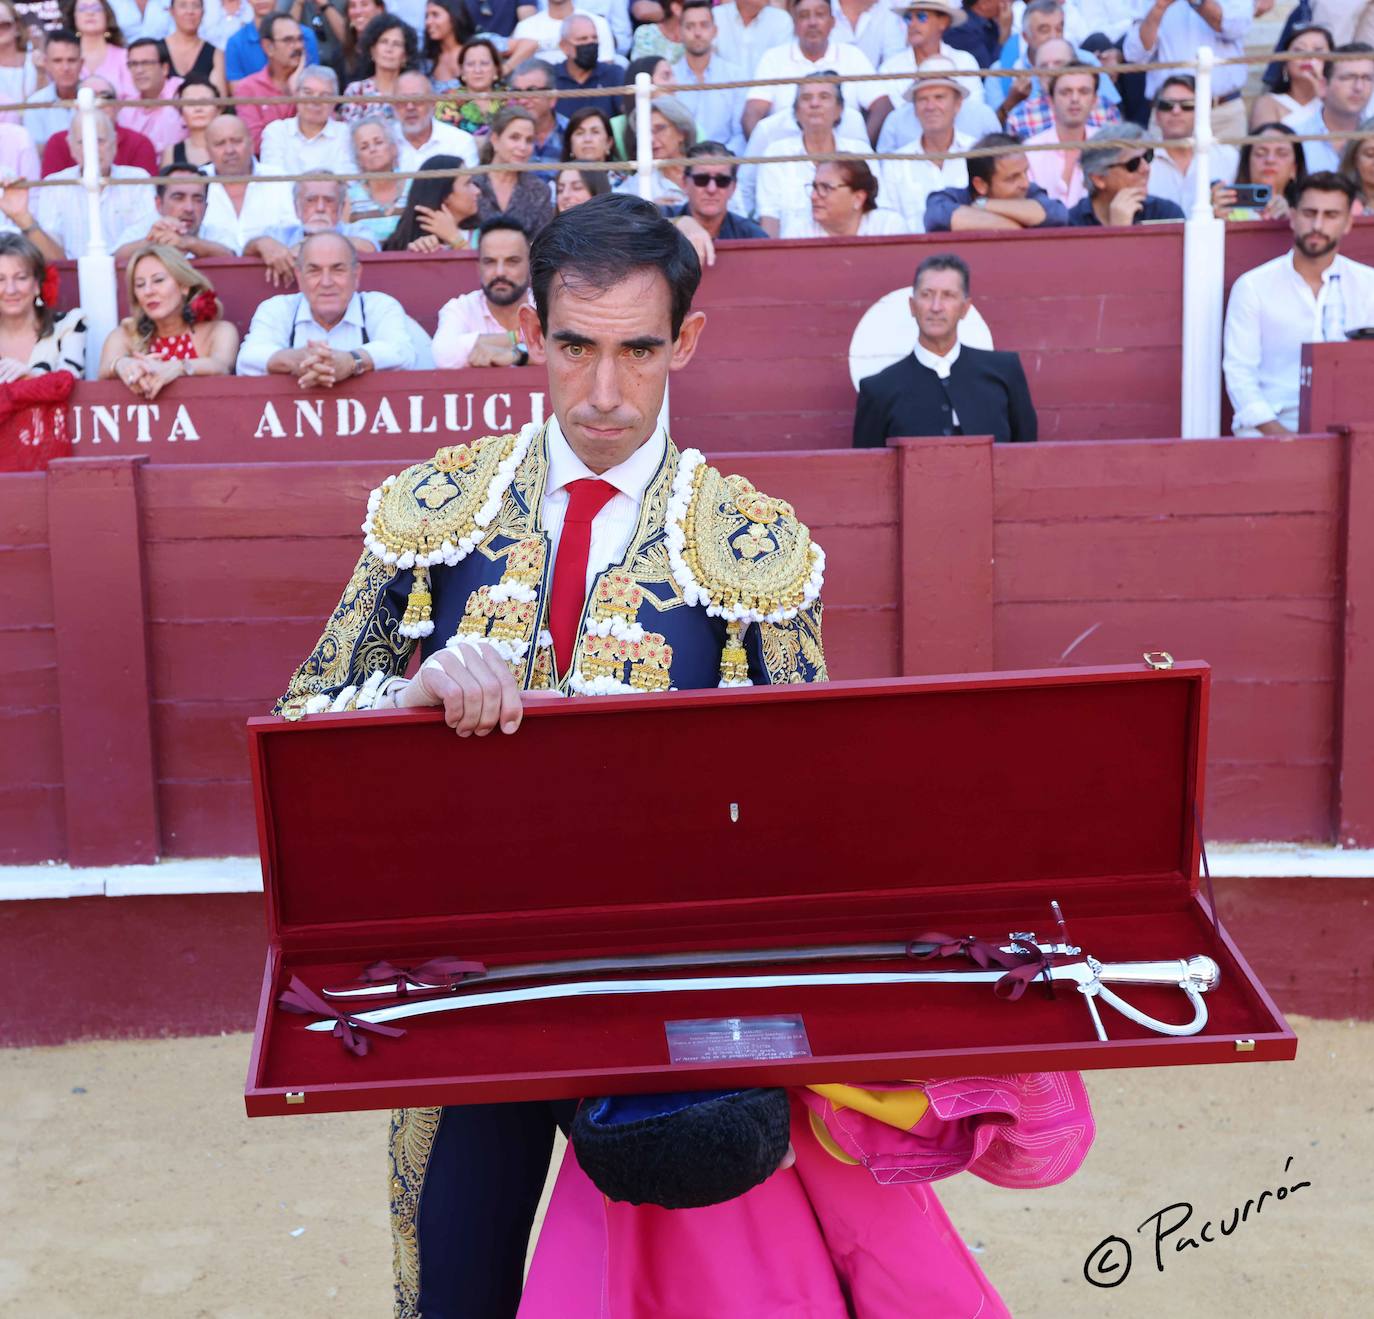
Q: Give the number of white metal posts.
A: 3